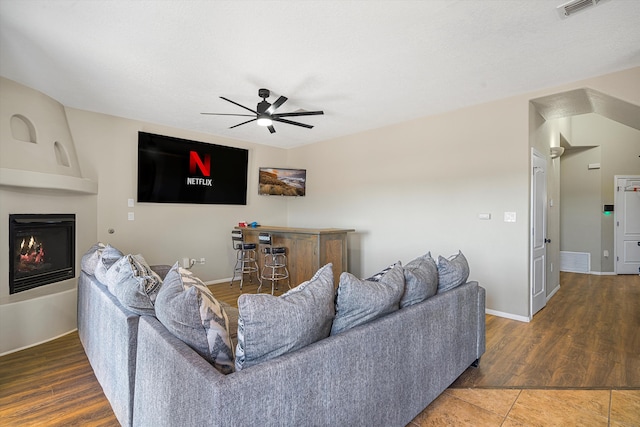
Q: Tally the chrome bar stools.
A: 2